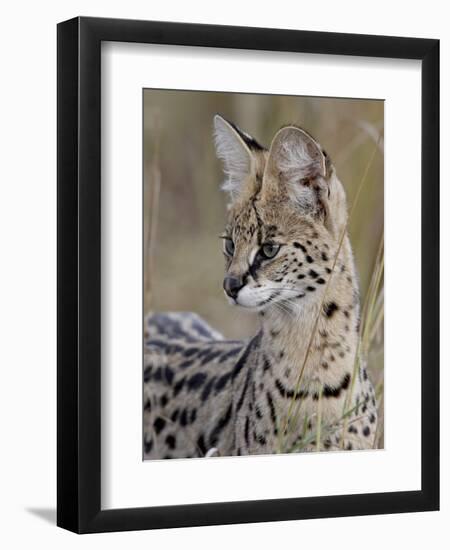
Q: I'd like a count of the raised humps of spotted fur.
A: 1